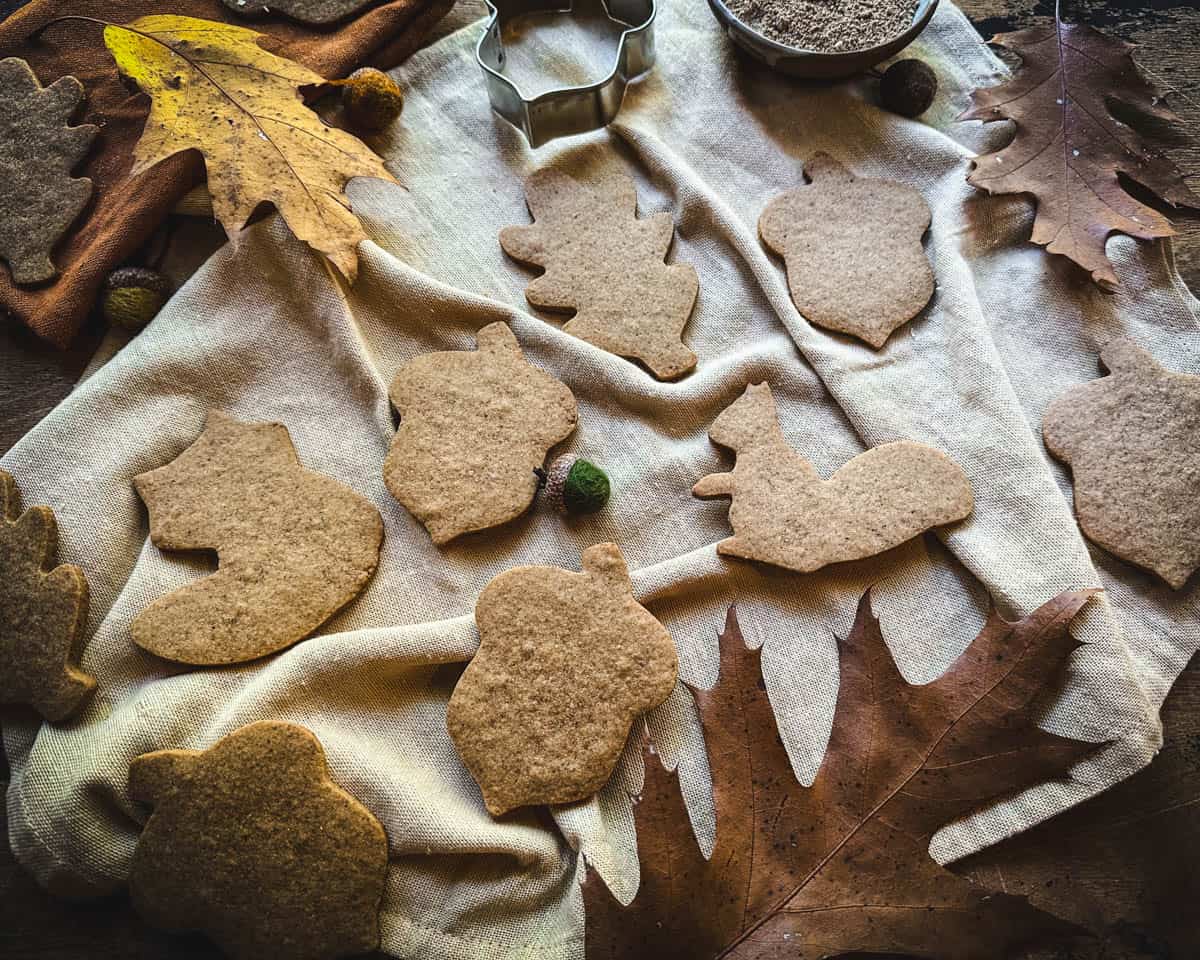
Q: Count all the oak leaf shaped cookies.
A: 3